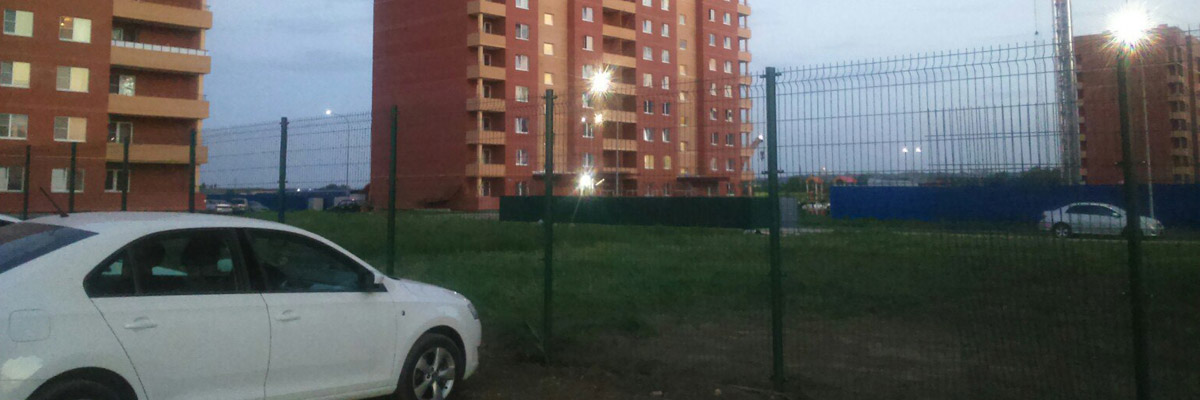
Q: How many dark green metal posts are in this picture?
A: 9